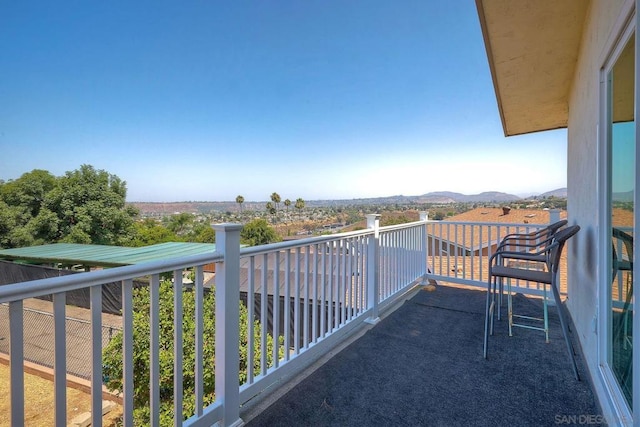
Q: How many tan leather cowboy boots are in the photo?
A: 0